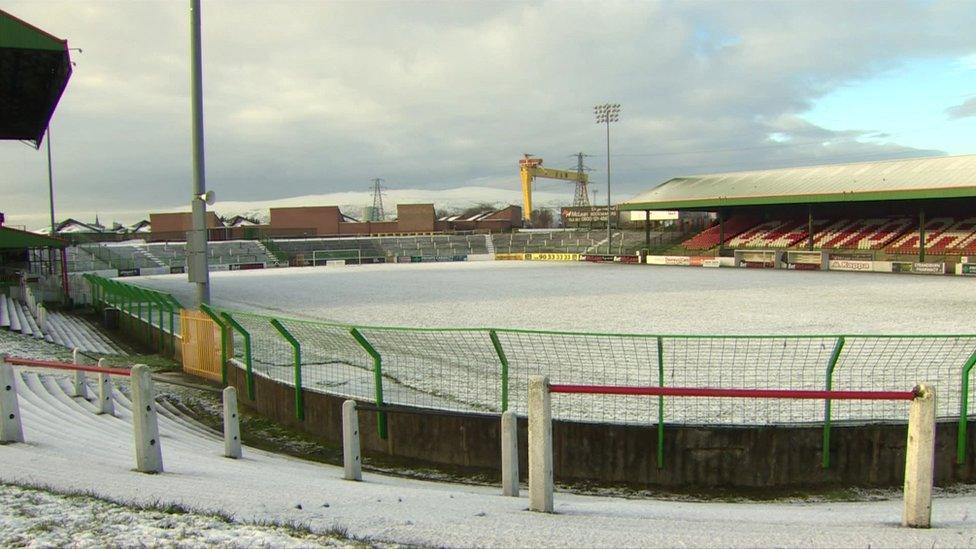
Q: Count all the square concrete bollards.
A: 9